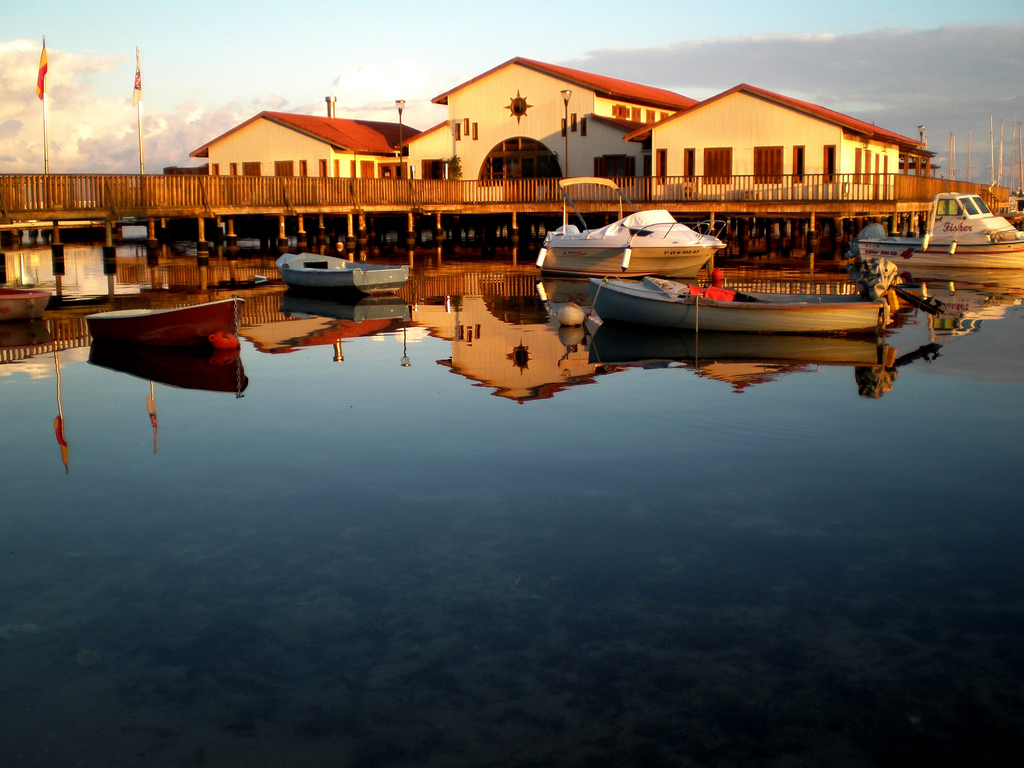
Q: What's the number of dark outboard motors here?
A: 1